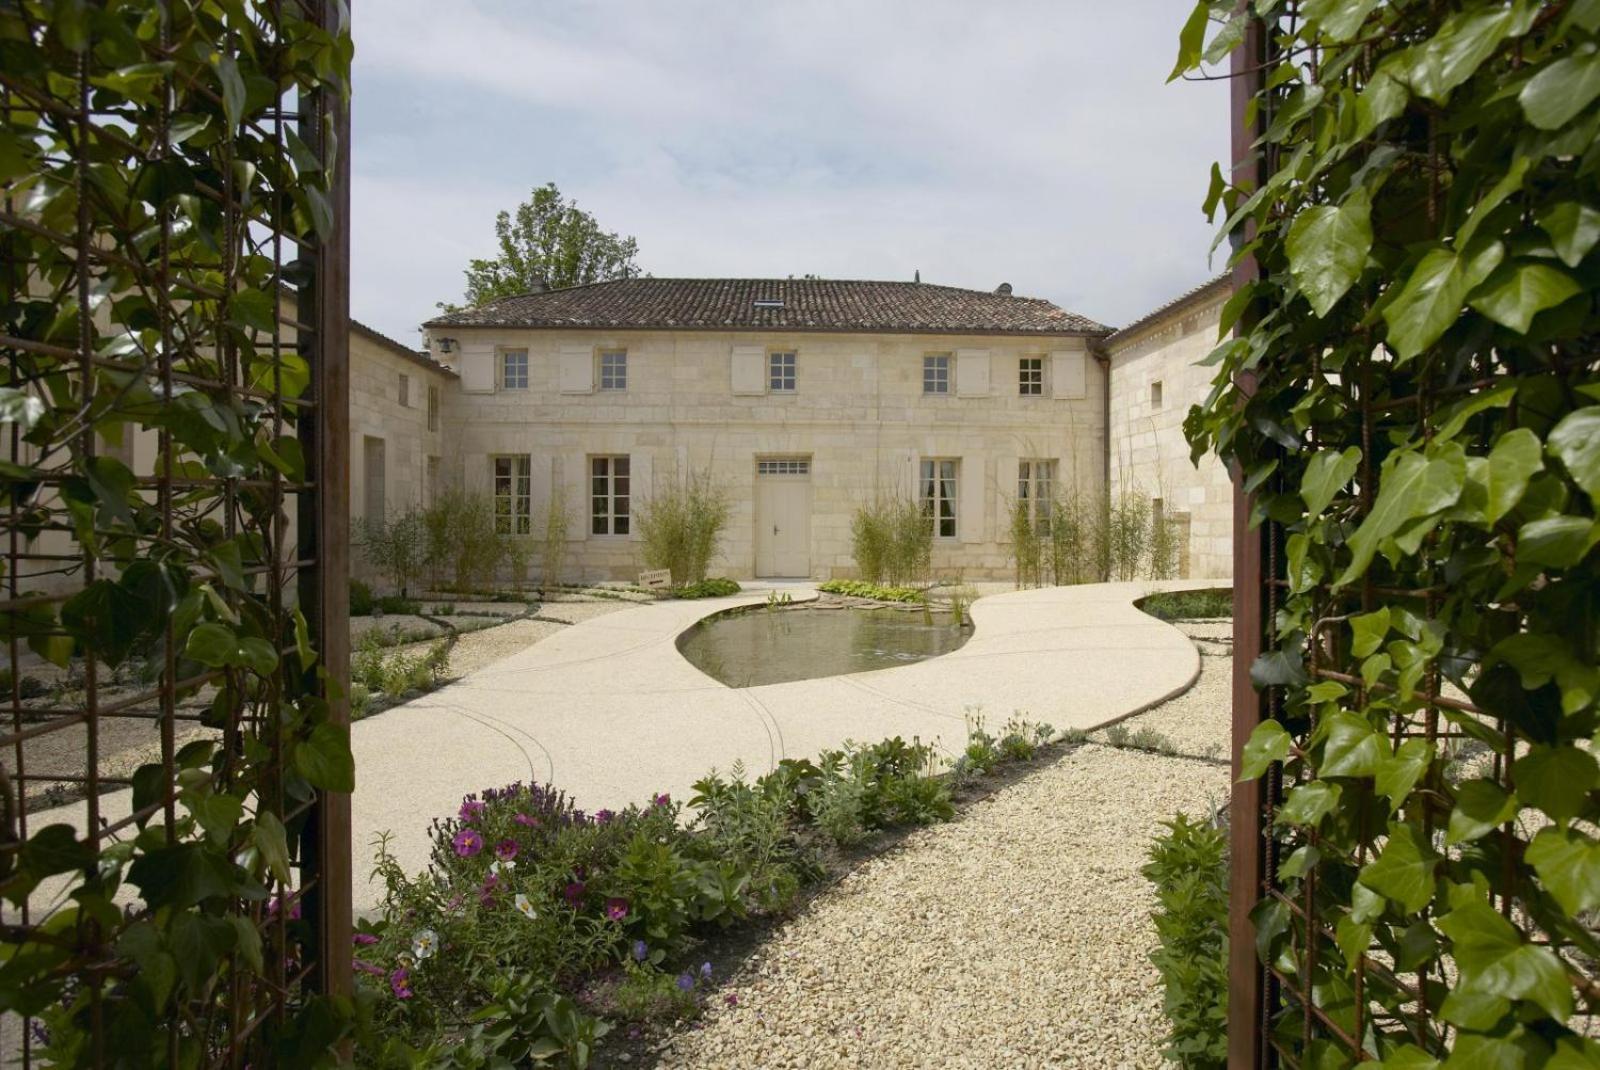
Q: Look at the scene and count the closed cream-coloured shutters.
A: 5